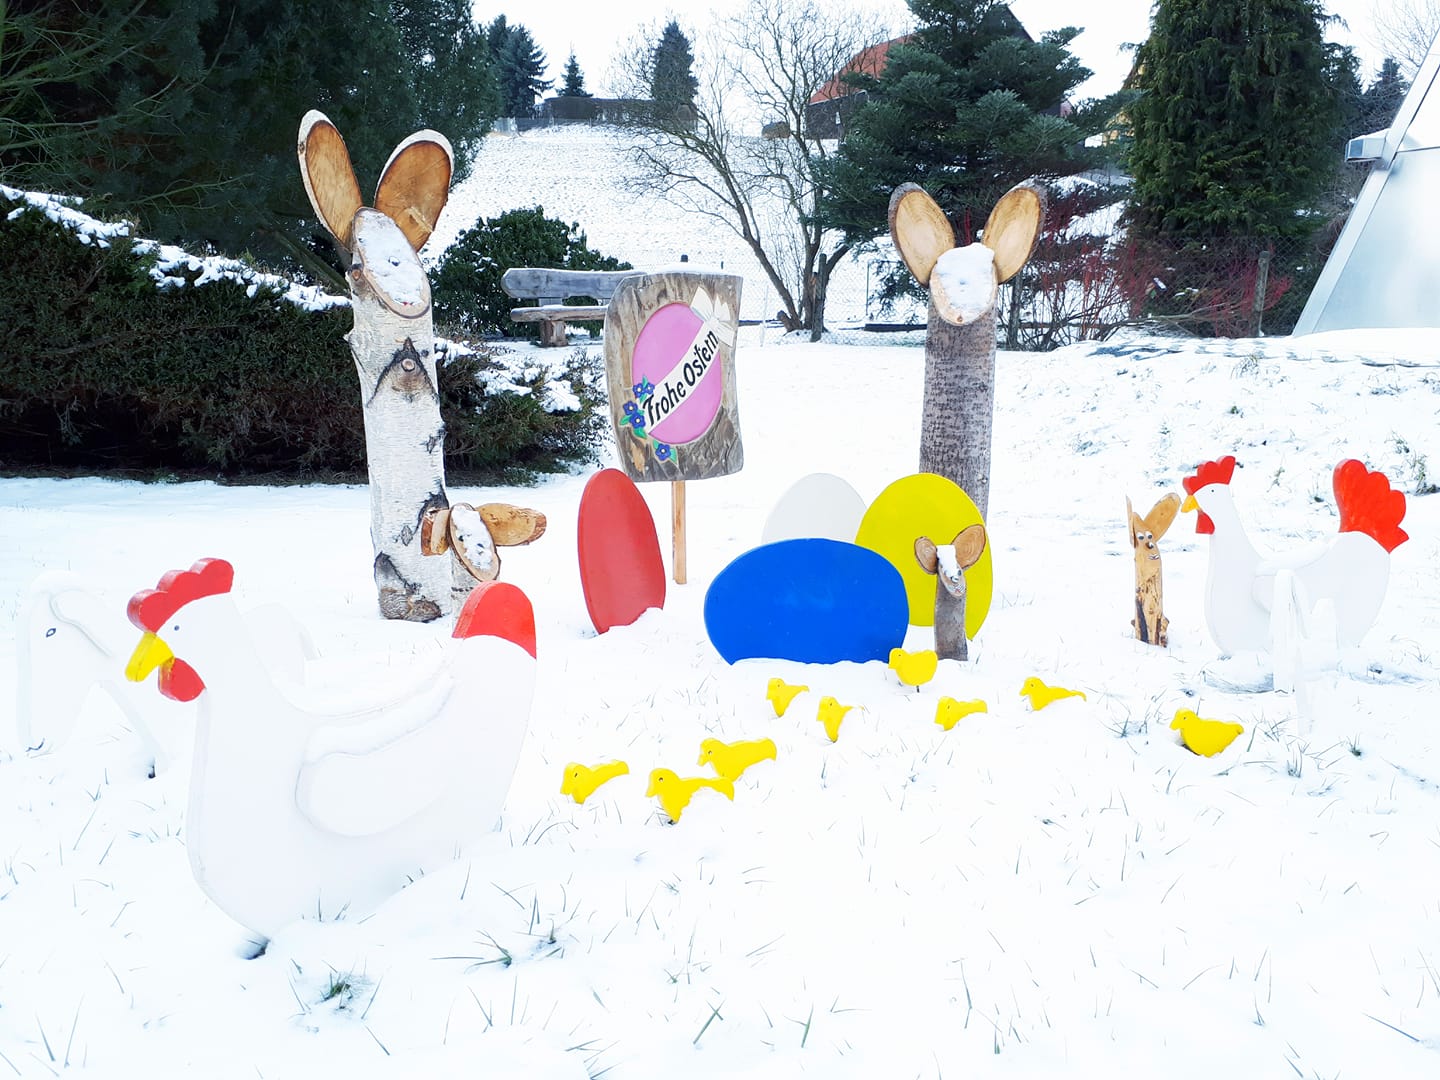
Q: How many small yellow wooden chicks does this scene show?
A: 9